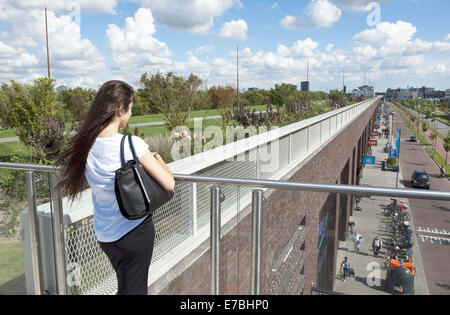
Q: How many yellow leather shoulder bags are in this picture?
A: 0